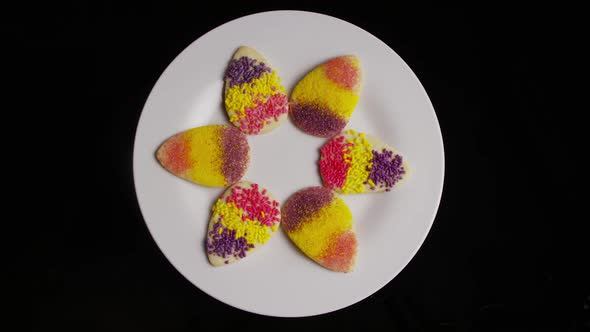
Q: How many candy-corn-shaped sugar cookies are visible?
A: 6